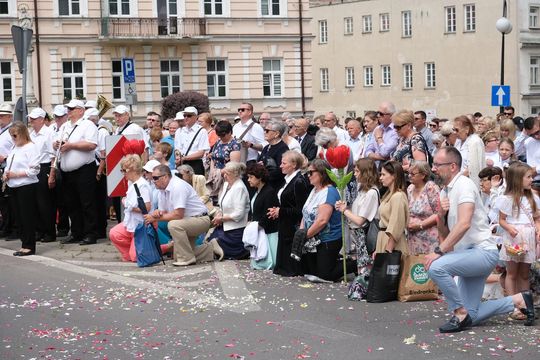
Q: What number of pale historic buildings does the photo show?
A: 2